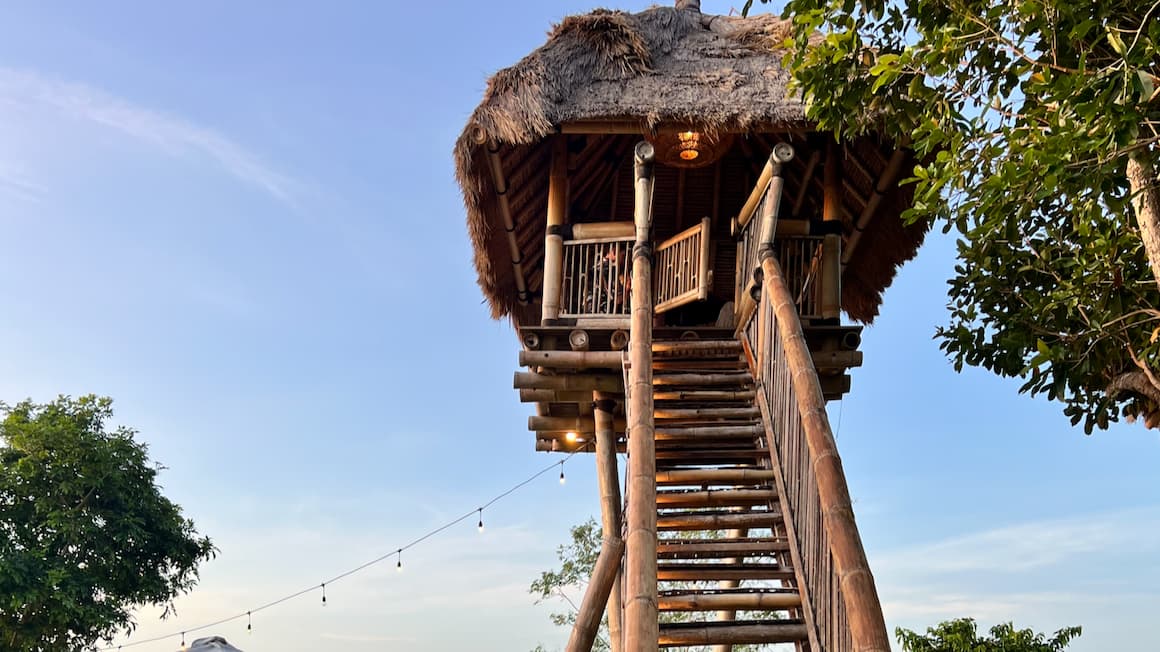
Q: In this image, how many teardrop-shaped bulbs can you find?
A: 6